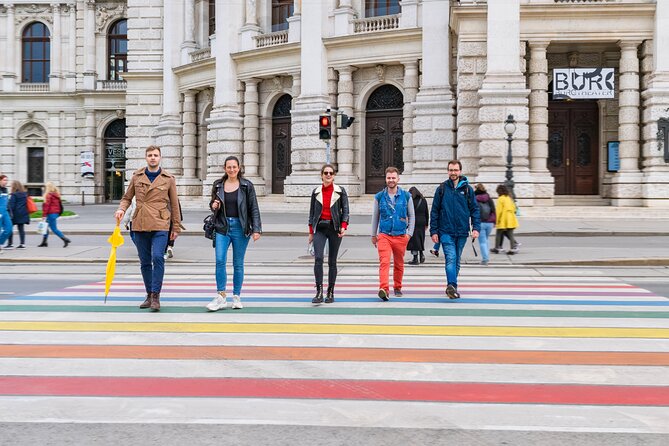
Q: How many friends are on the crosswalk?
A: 5